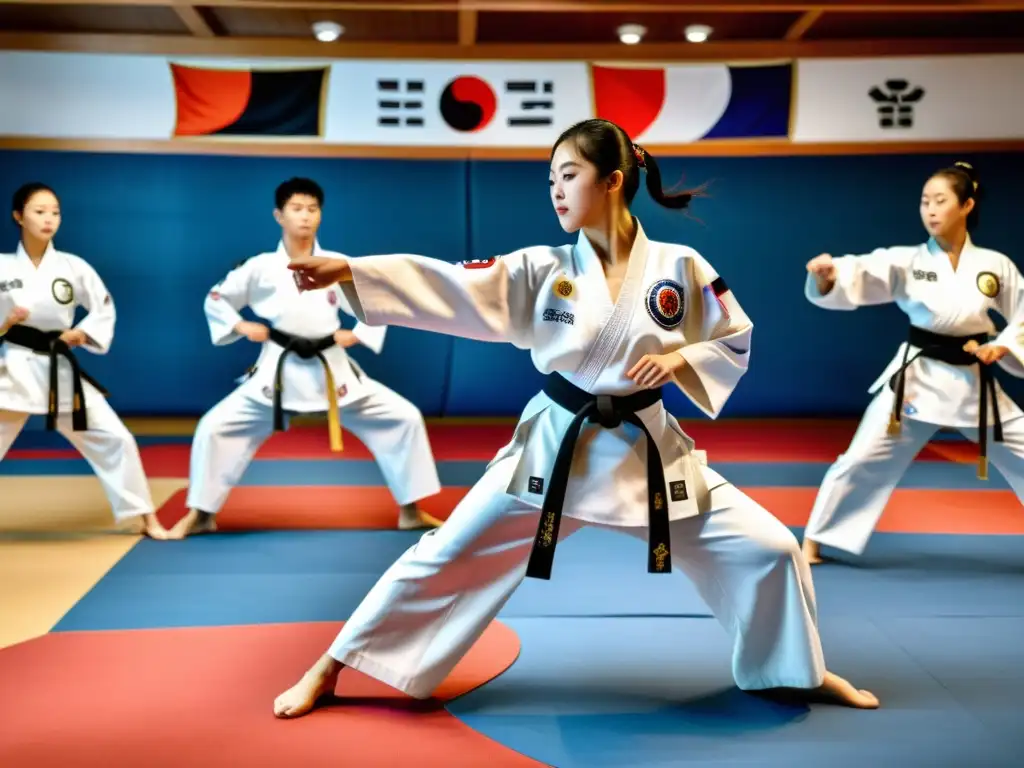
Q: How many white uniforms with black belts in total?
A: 4